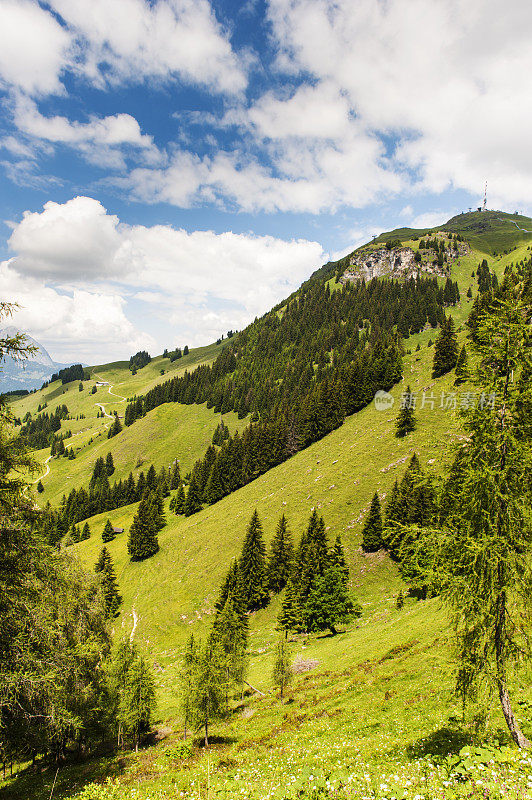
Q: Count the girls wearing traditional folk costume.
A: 0